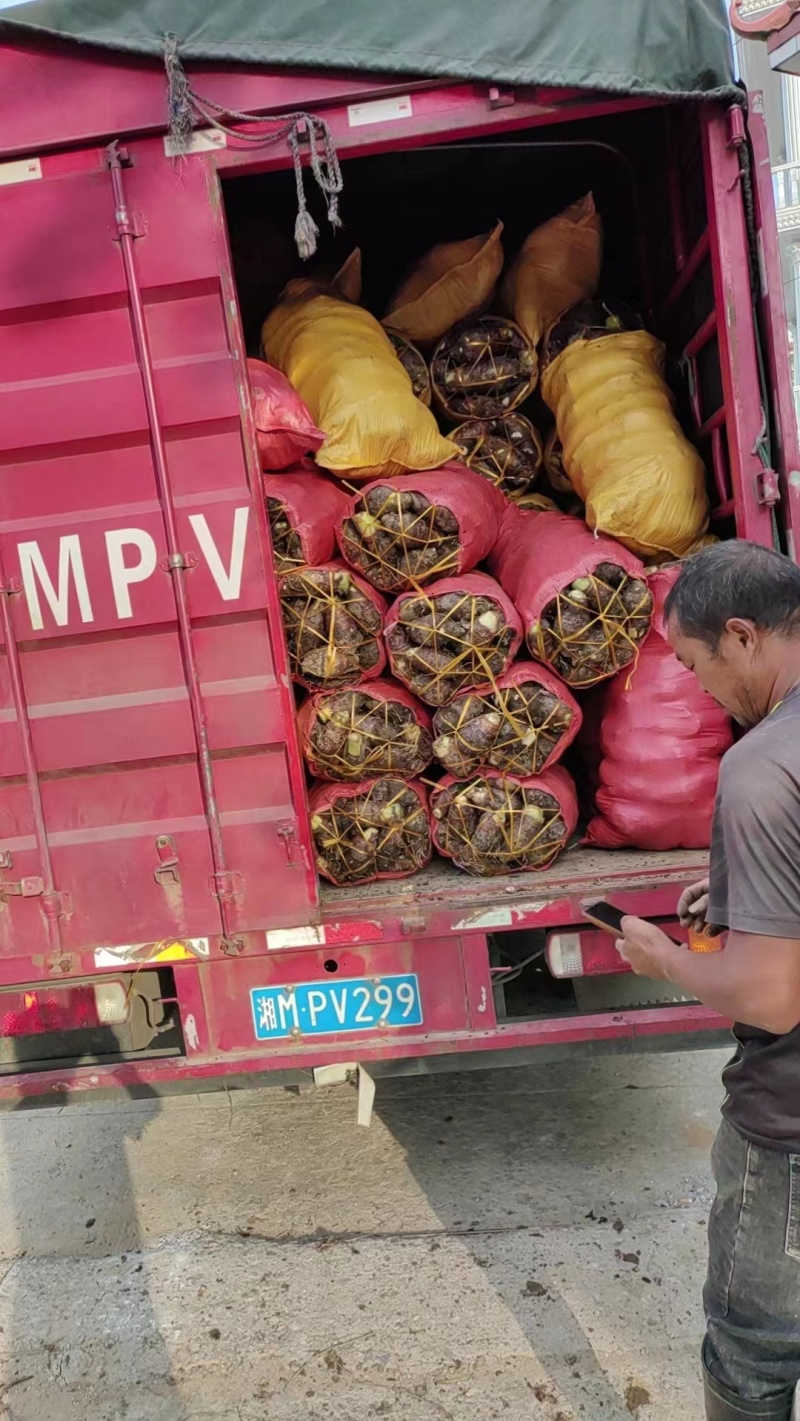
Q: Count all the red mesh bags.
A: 11